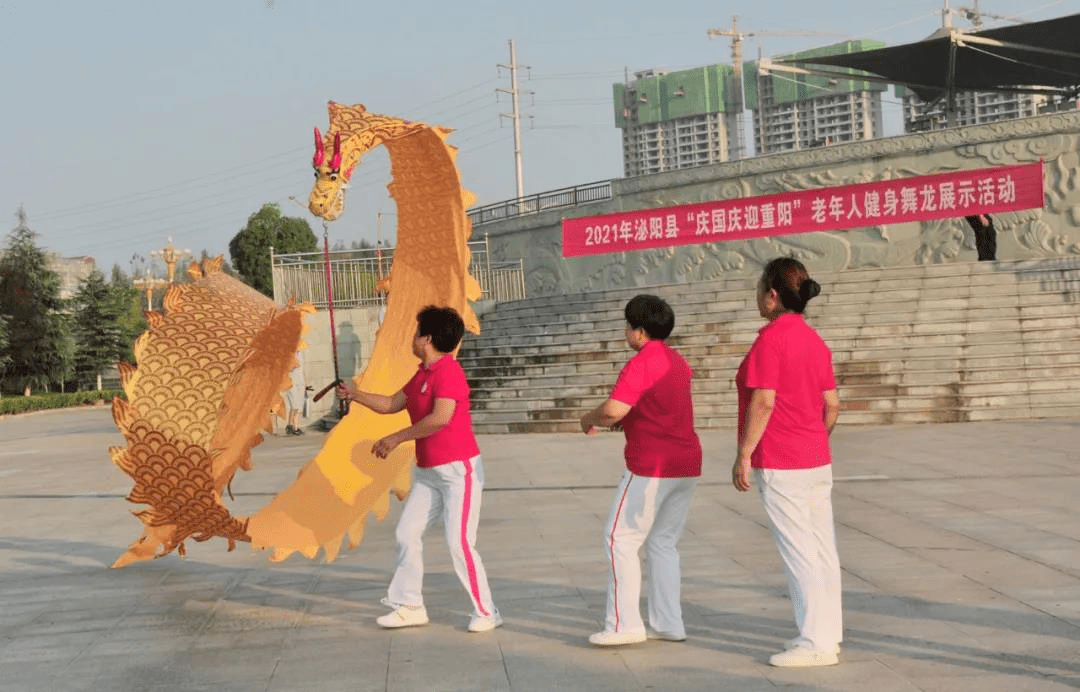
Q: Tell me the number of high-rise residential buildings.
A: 3